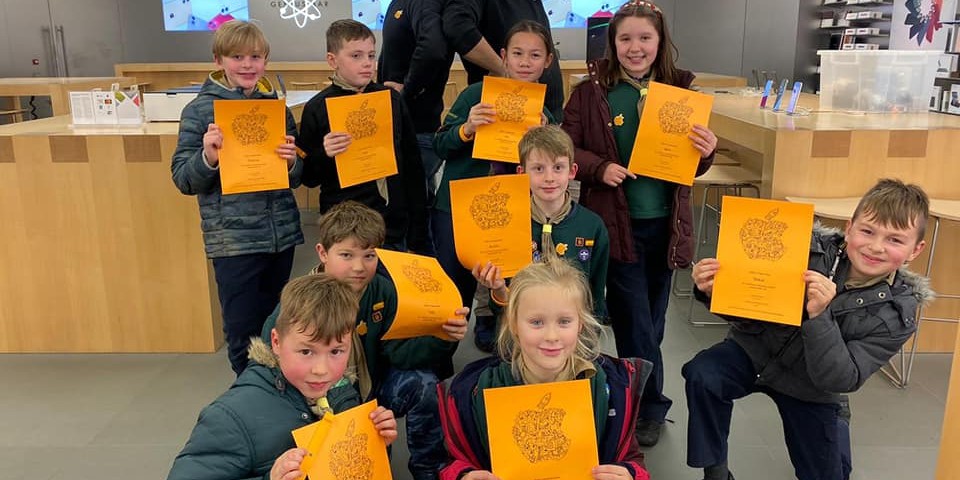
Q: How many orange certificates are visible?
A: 9